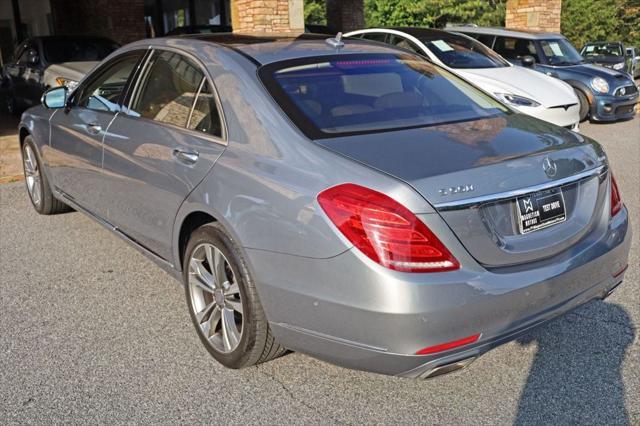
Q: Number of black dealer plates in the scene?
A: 1